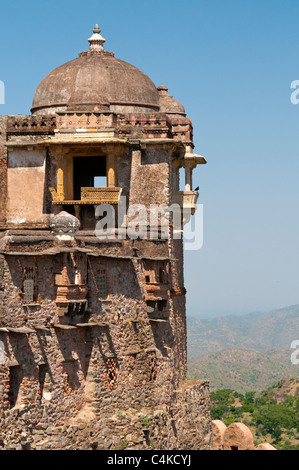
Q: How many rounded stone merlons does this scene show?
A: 3